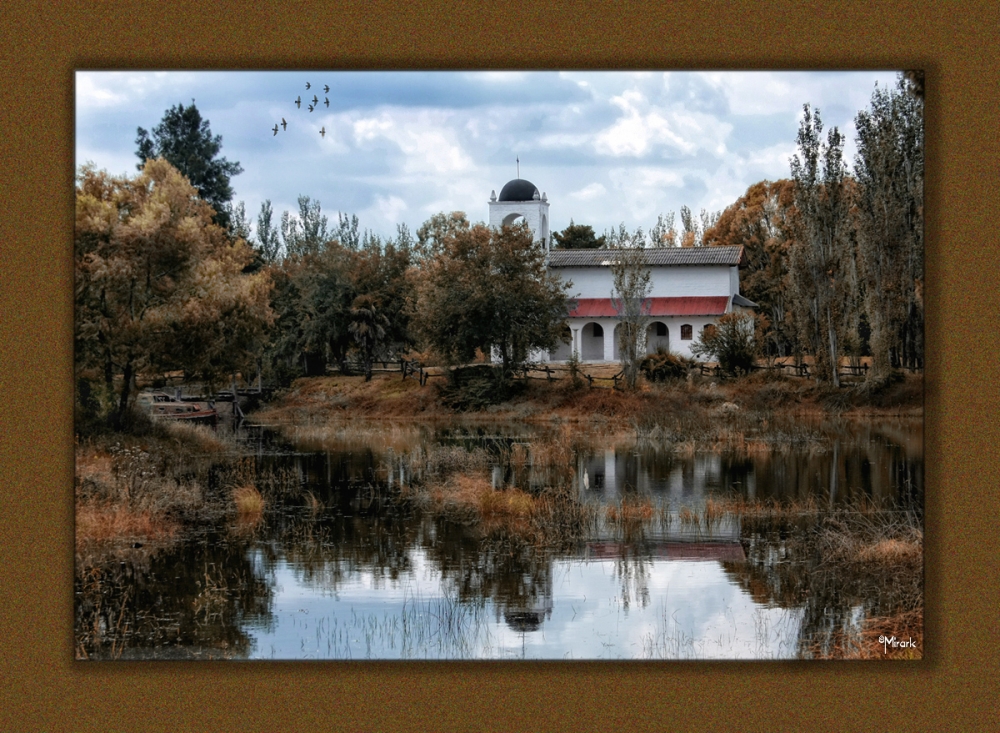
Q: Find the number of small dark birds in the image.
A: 9